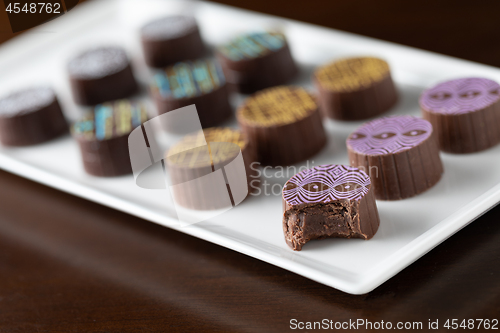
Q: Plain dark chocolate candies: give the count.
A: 3